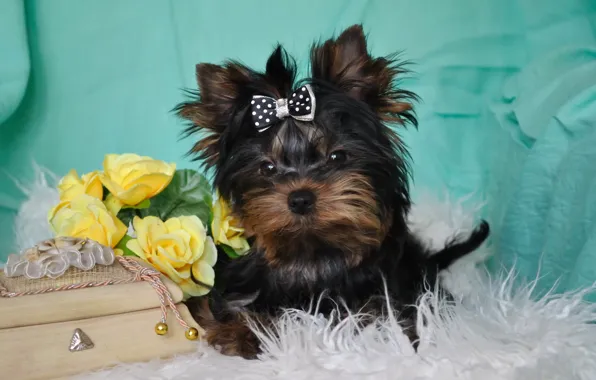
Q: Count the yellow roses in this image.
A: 5